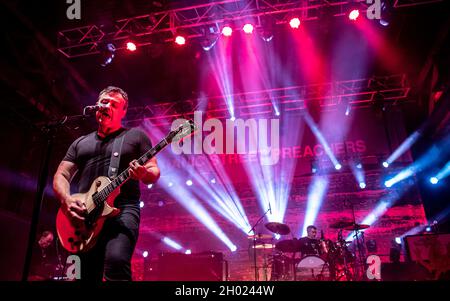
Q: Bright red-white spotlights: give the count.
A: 6